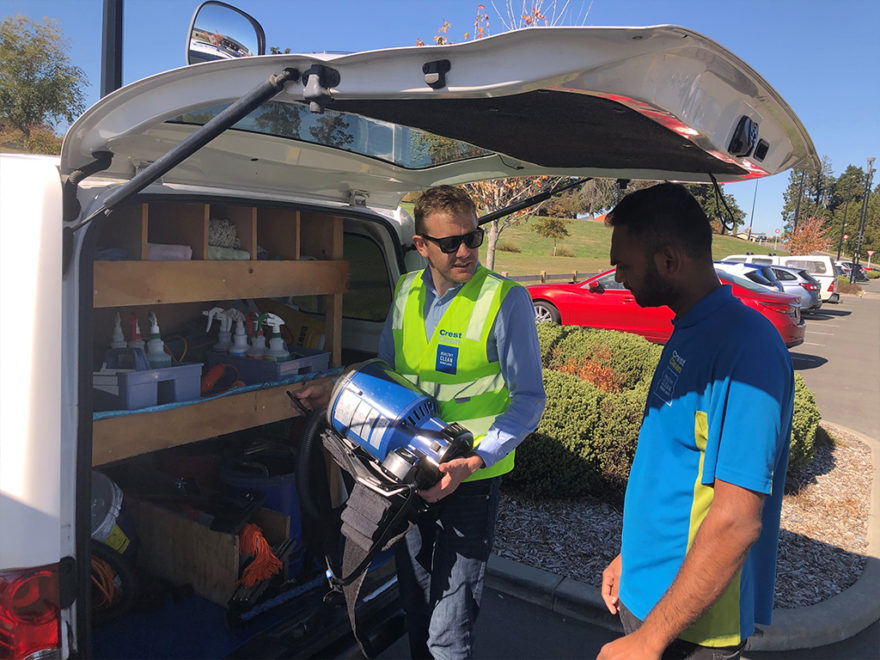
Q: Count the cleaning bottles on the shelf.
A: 7